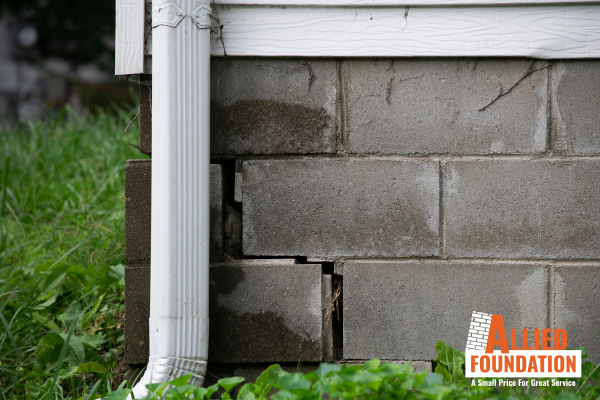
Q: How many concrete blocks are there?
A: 9